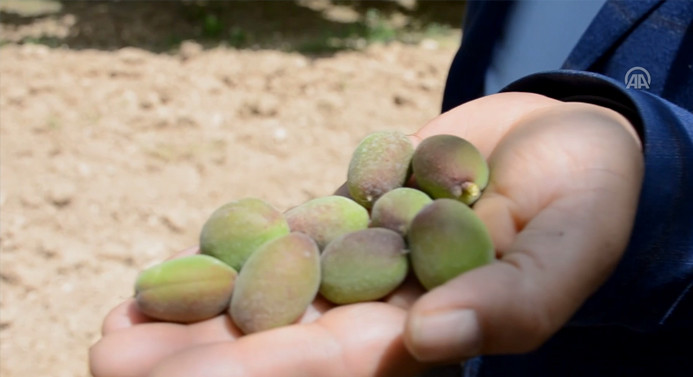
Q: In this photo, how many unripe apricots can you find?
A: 9